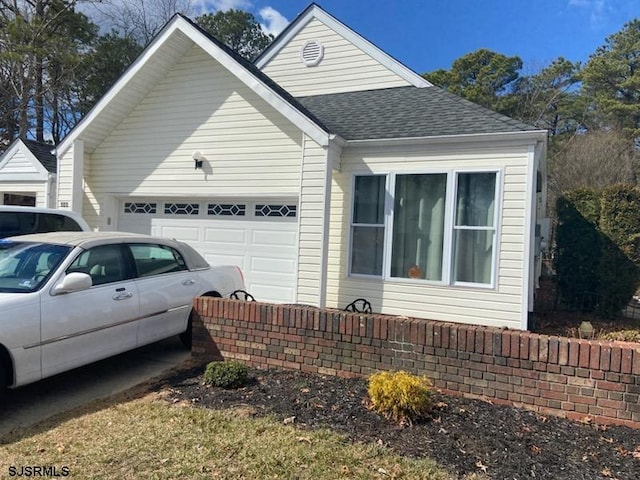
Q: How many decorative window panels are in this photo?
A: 4